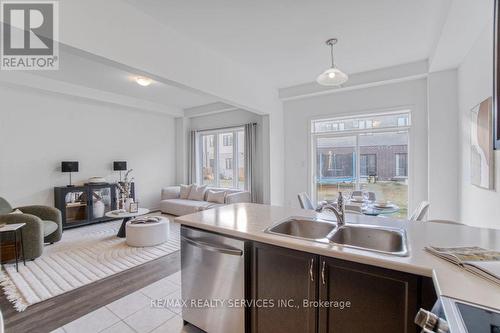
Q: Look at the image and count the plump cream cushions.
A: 3